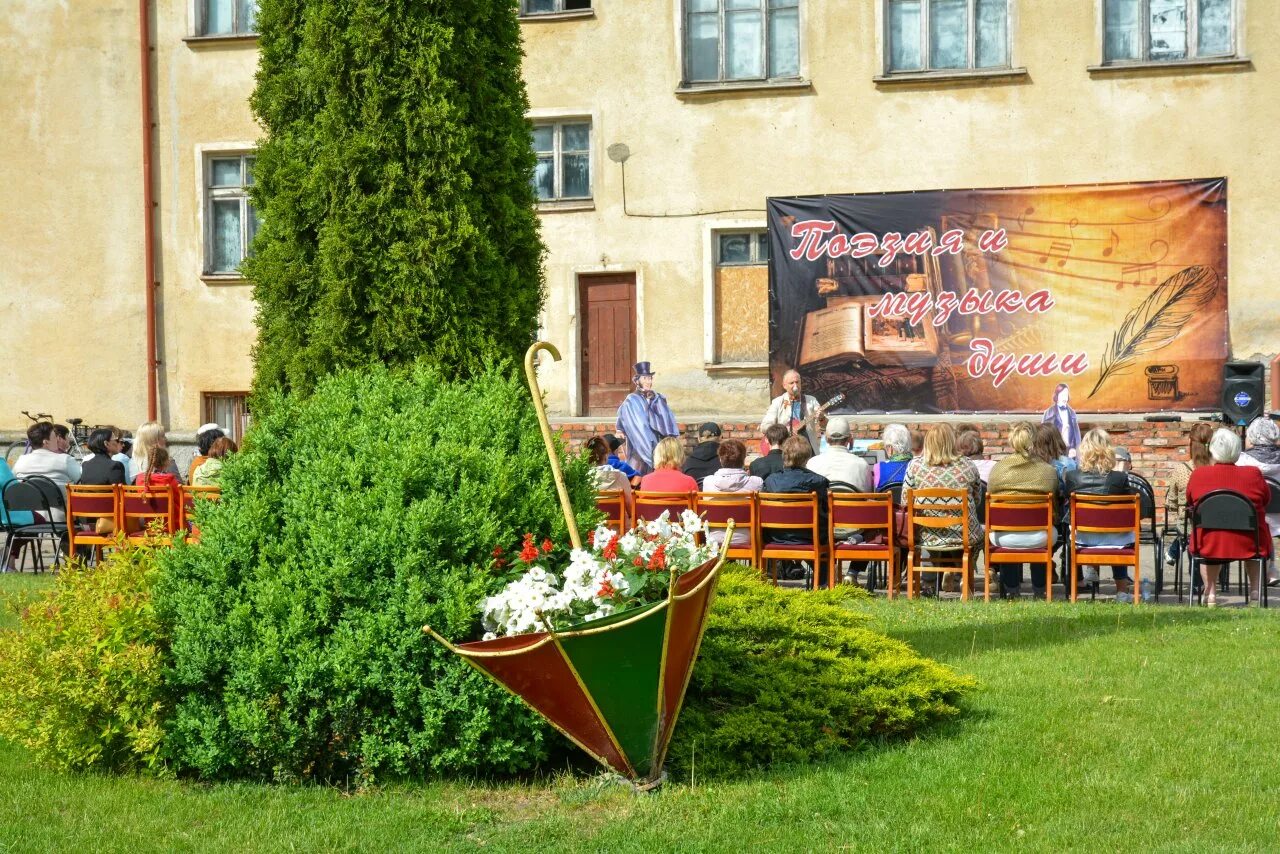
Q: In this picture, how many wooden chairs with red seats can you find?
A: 10